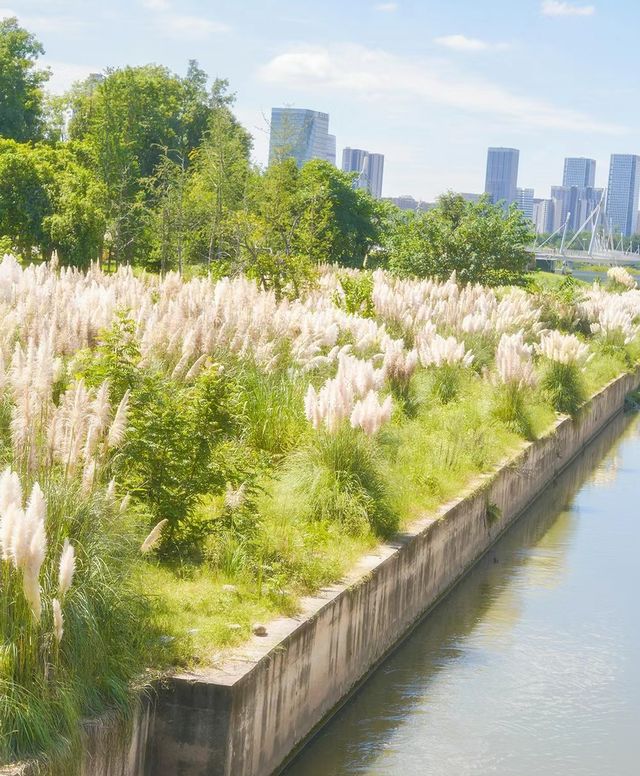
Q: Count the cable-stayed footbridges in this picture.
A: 1